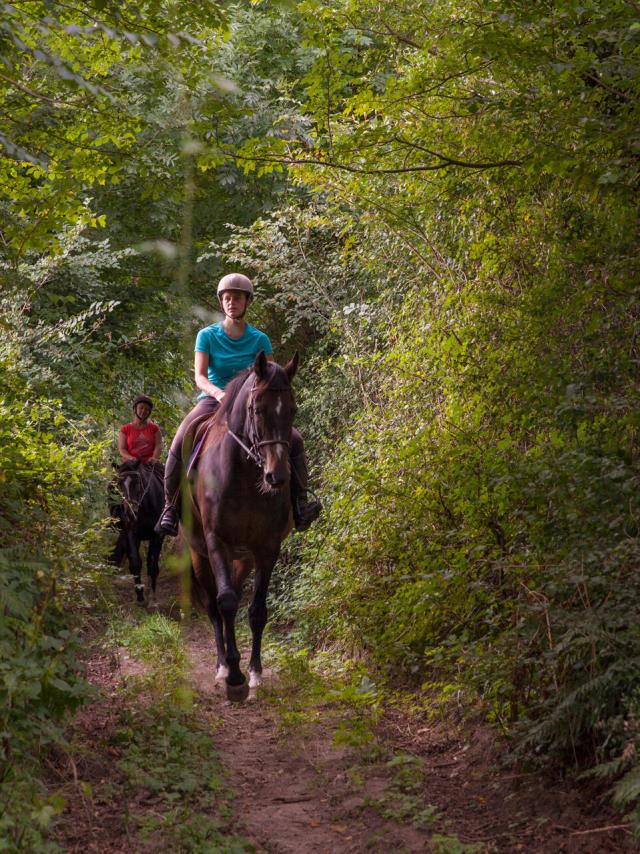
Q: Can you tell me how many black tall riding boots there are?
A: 2